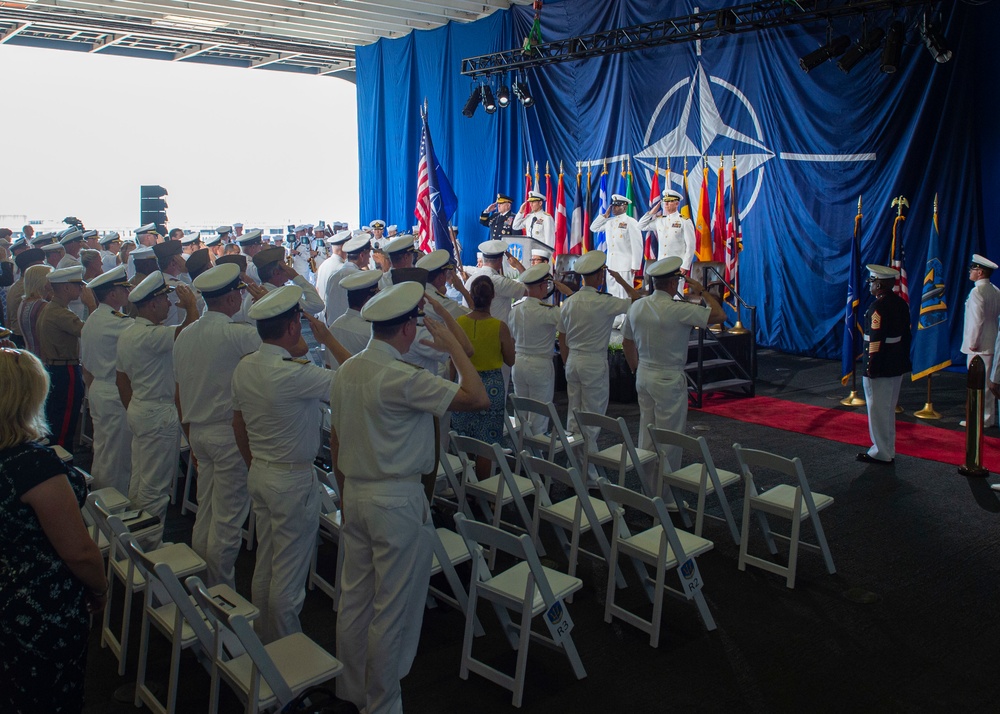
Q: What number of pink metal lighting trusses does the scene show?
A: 0